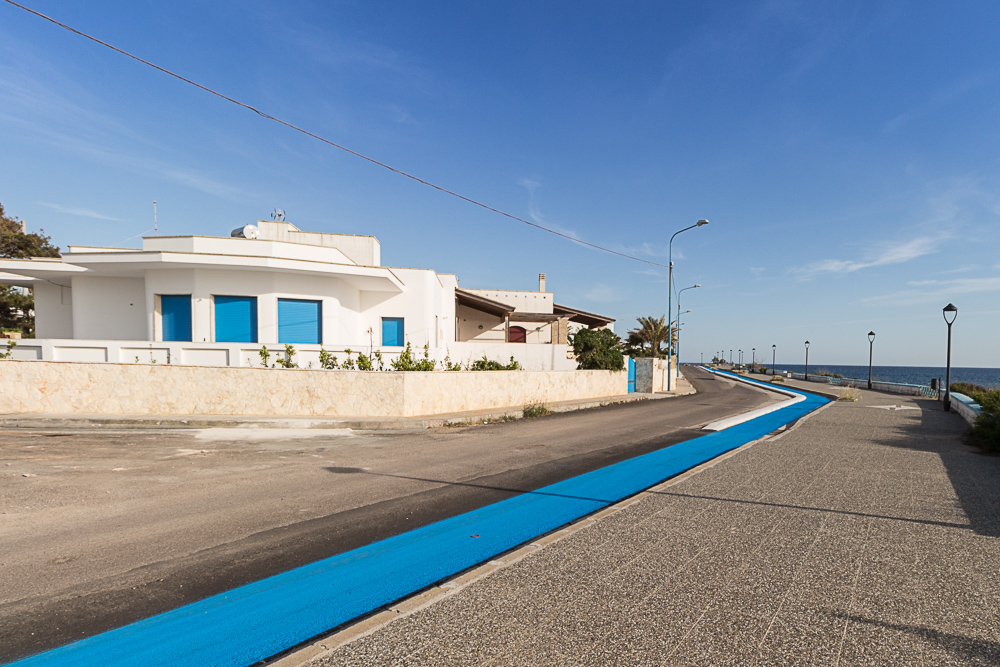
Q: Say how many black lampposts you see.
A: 11